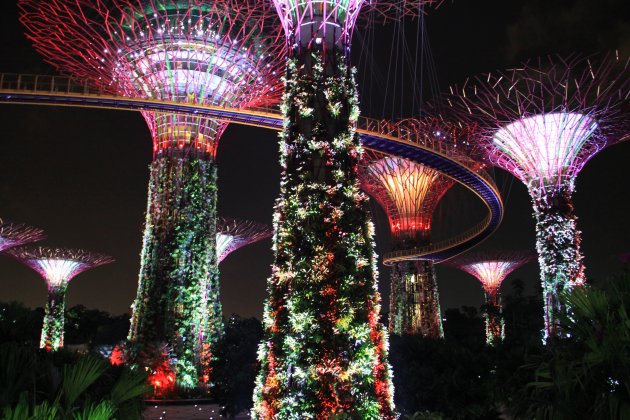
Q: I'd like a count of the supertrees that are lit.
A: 8